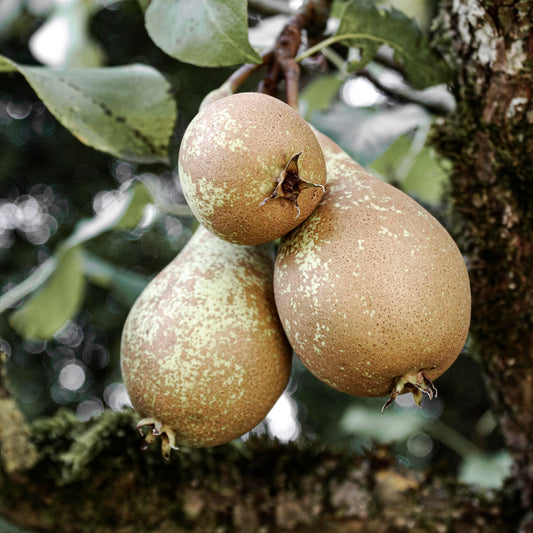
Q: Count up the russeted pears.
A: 3